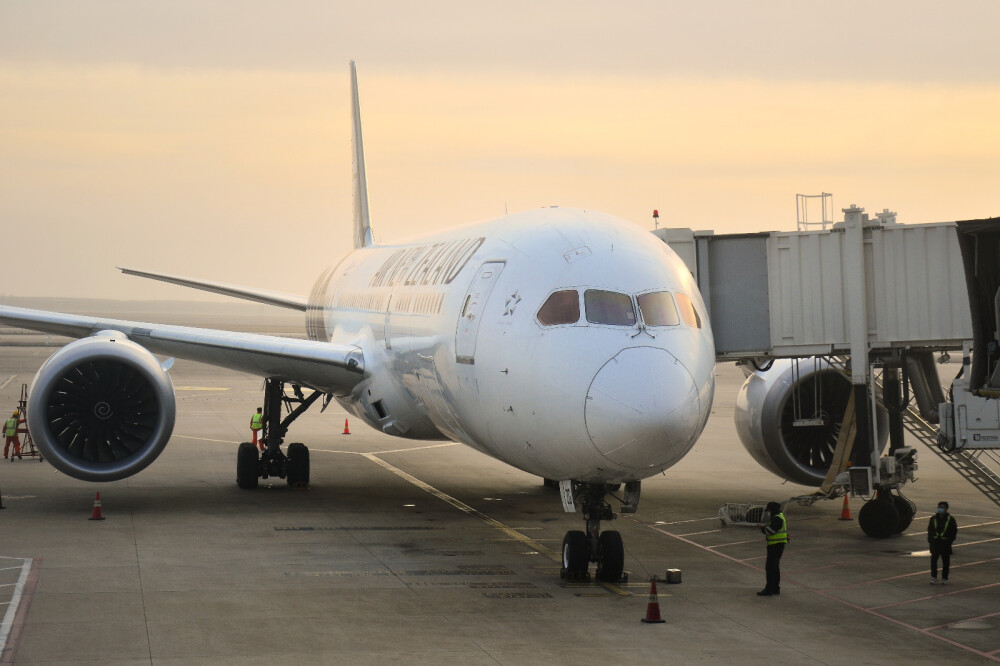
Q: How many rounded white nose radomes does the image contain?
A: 1